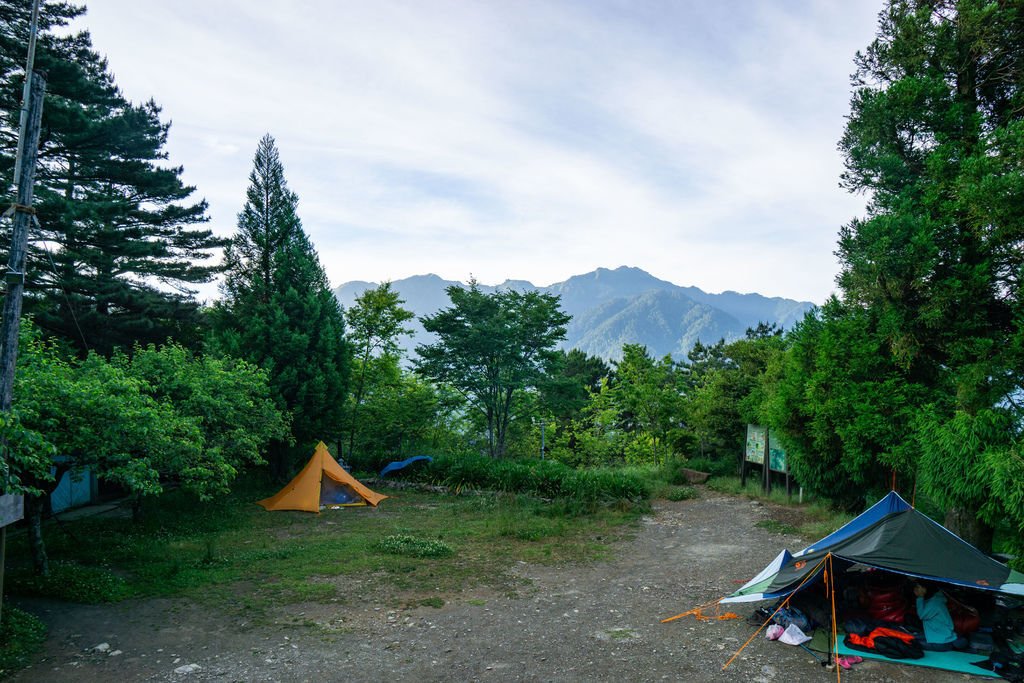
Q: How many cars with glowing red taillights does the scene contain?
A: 0